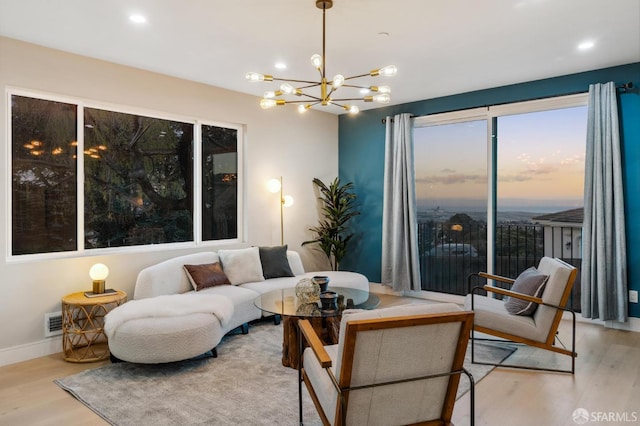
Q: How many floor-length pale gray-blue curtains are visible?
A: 2